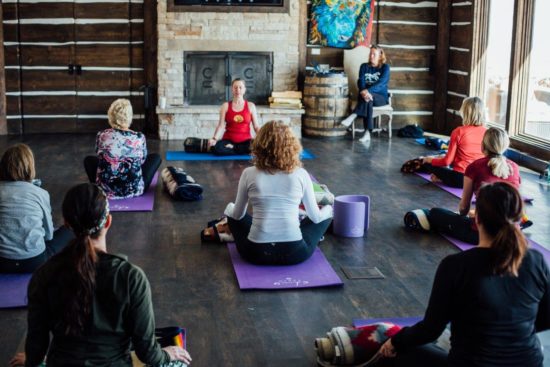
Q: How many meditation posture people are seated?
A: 8